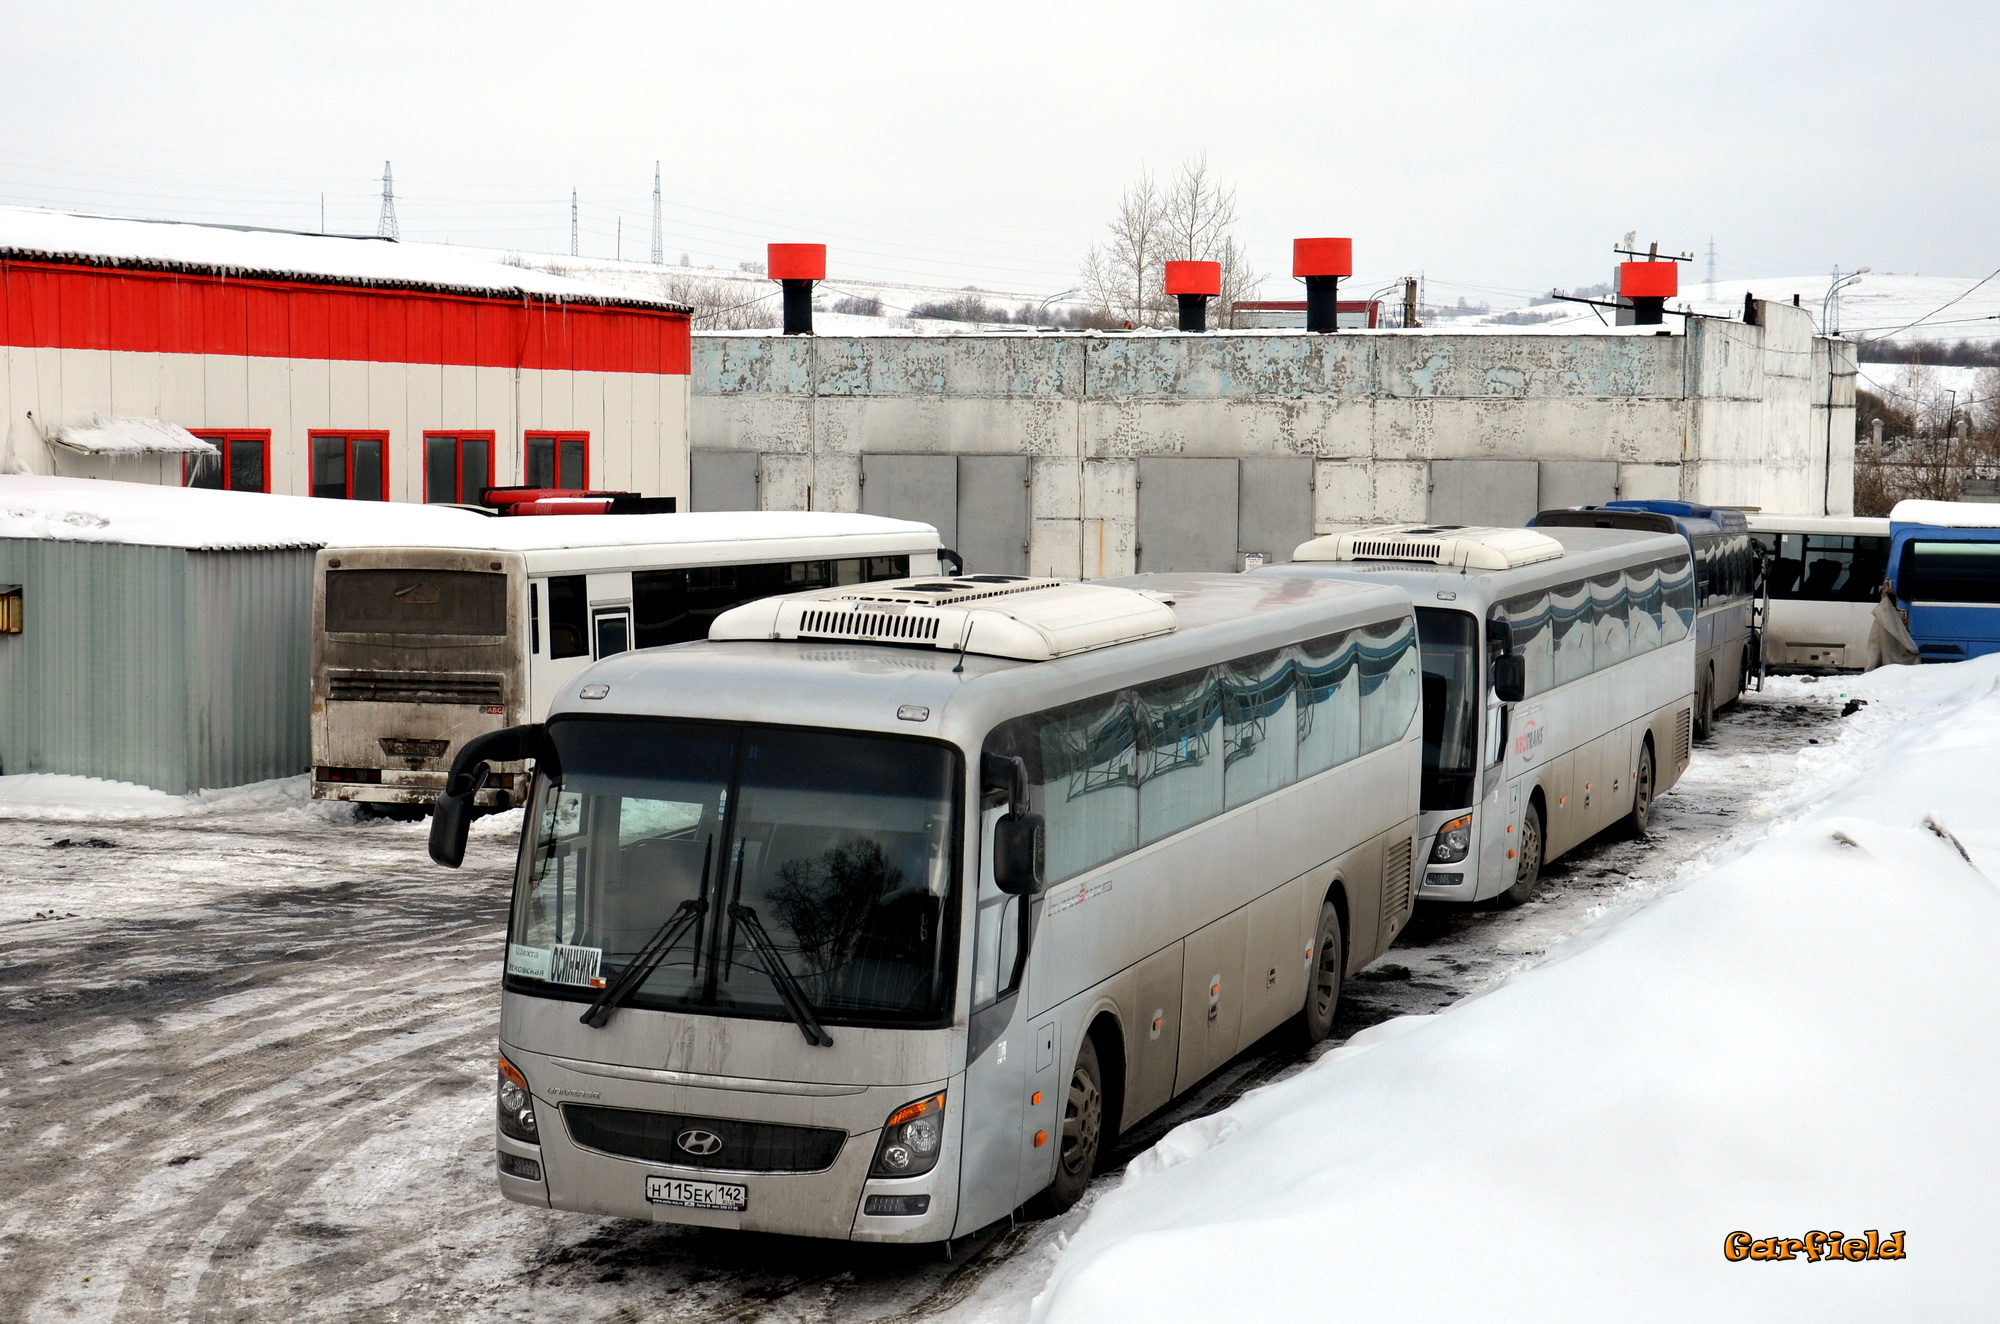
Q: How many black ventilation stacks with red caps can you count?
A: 4